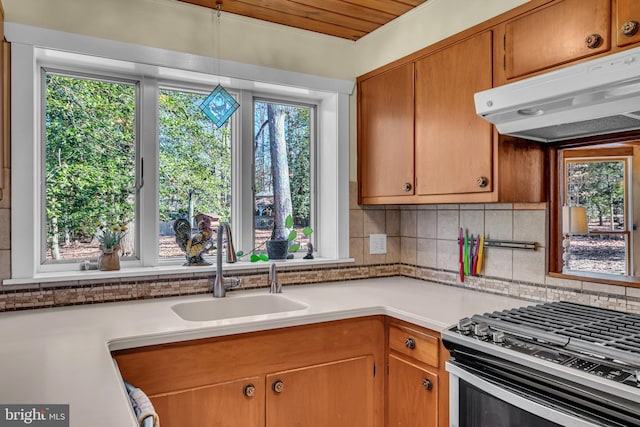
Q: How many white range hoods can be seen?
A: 1